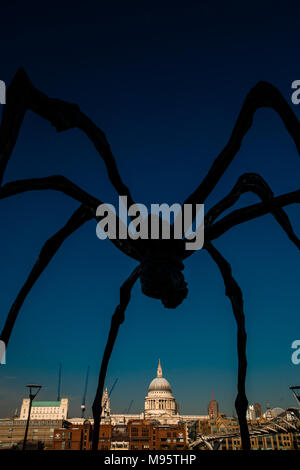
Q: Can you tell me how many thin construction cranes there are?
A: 4